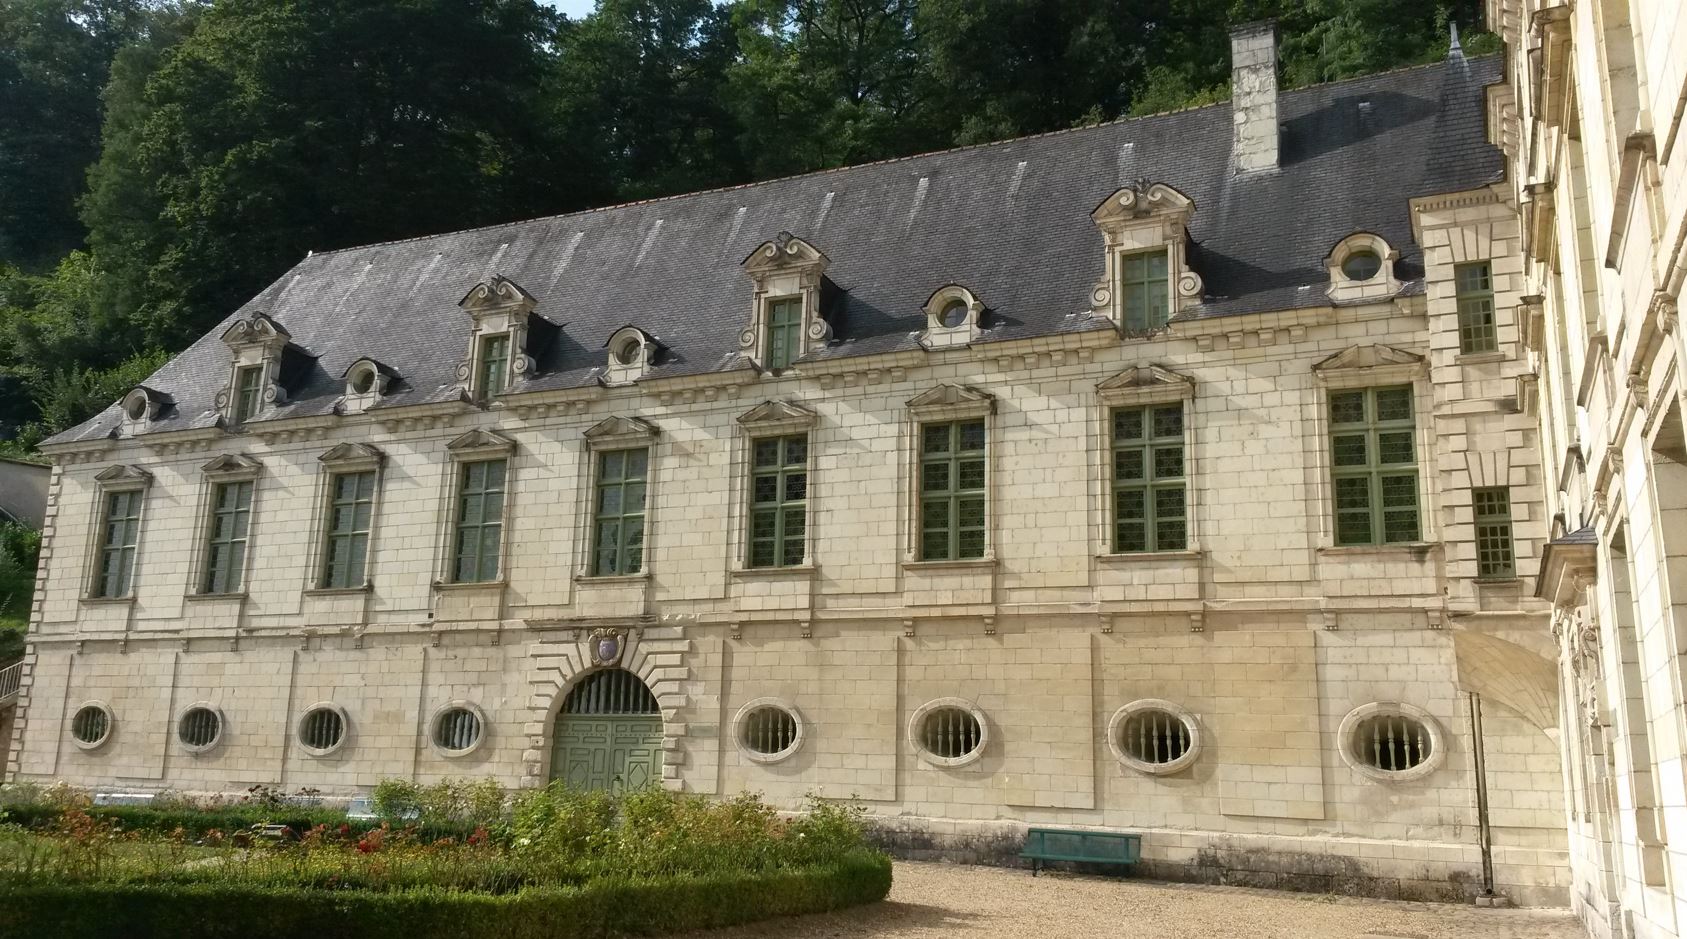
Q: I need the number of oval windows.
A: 13